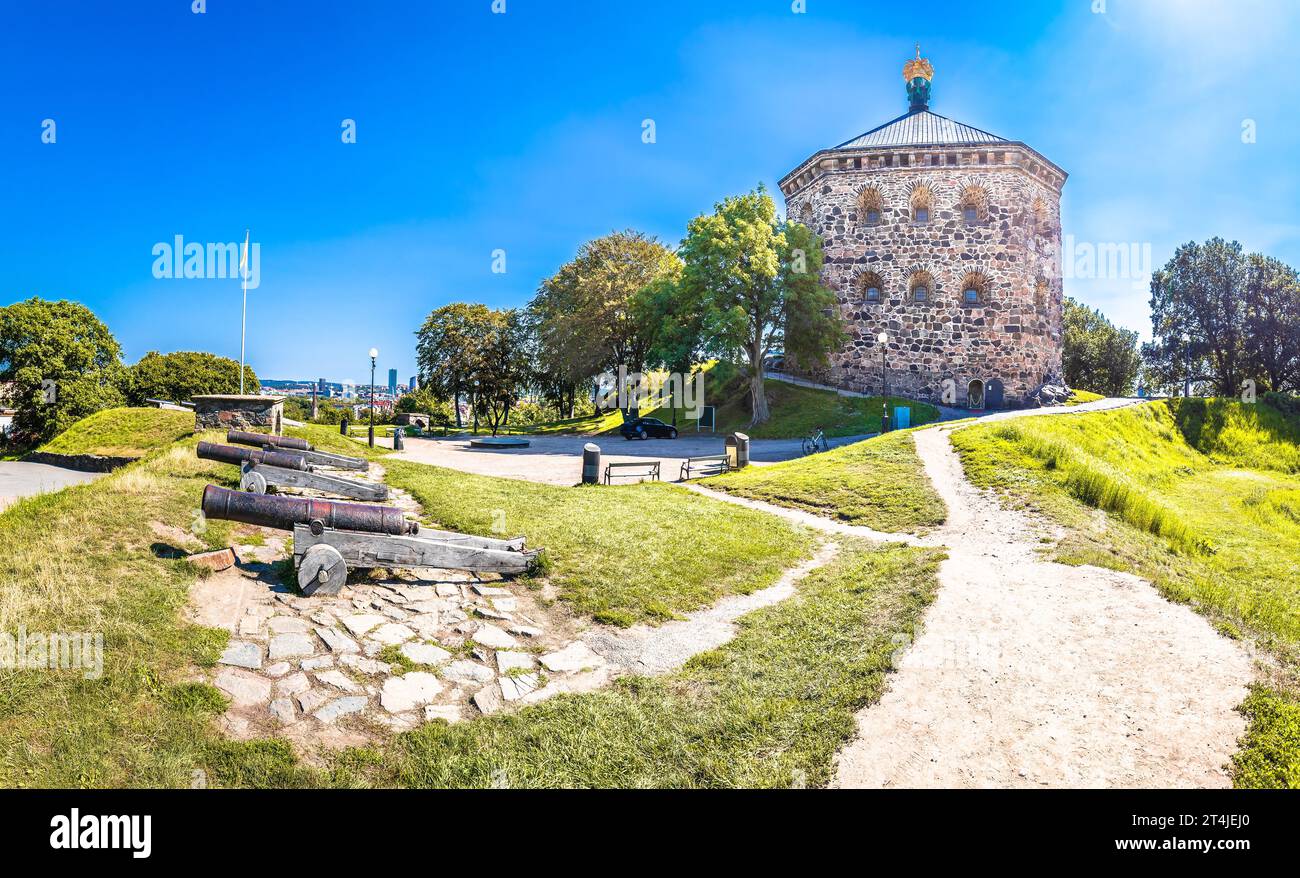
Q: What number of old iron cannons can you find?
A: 3